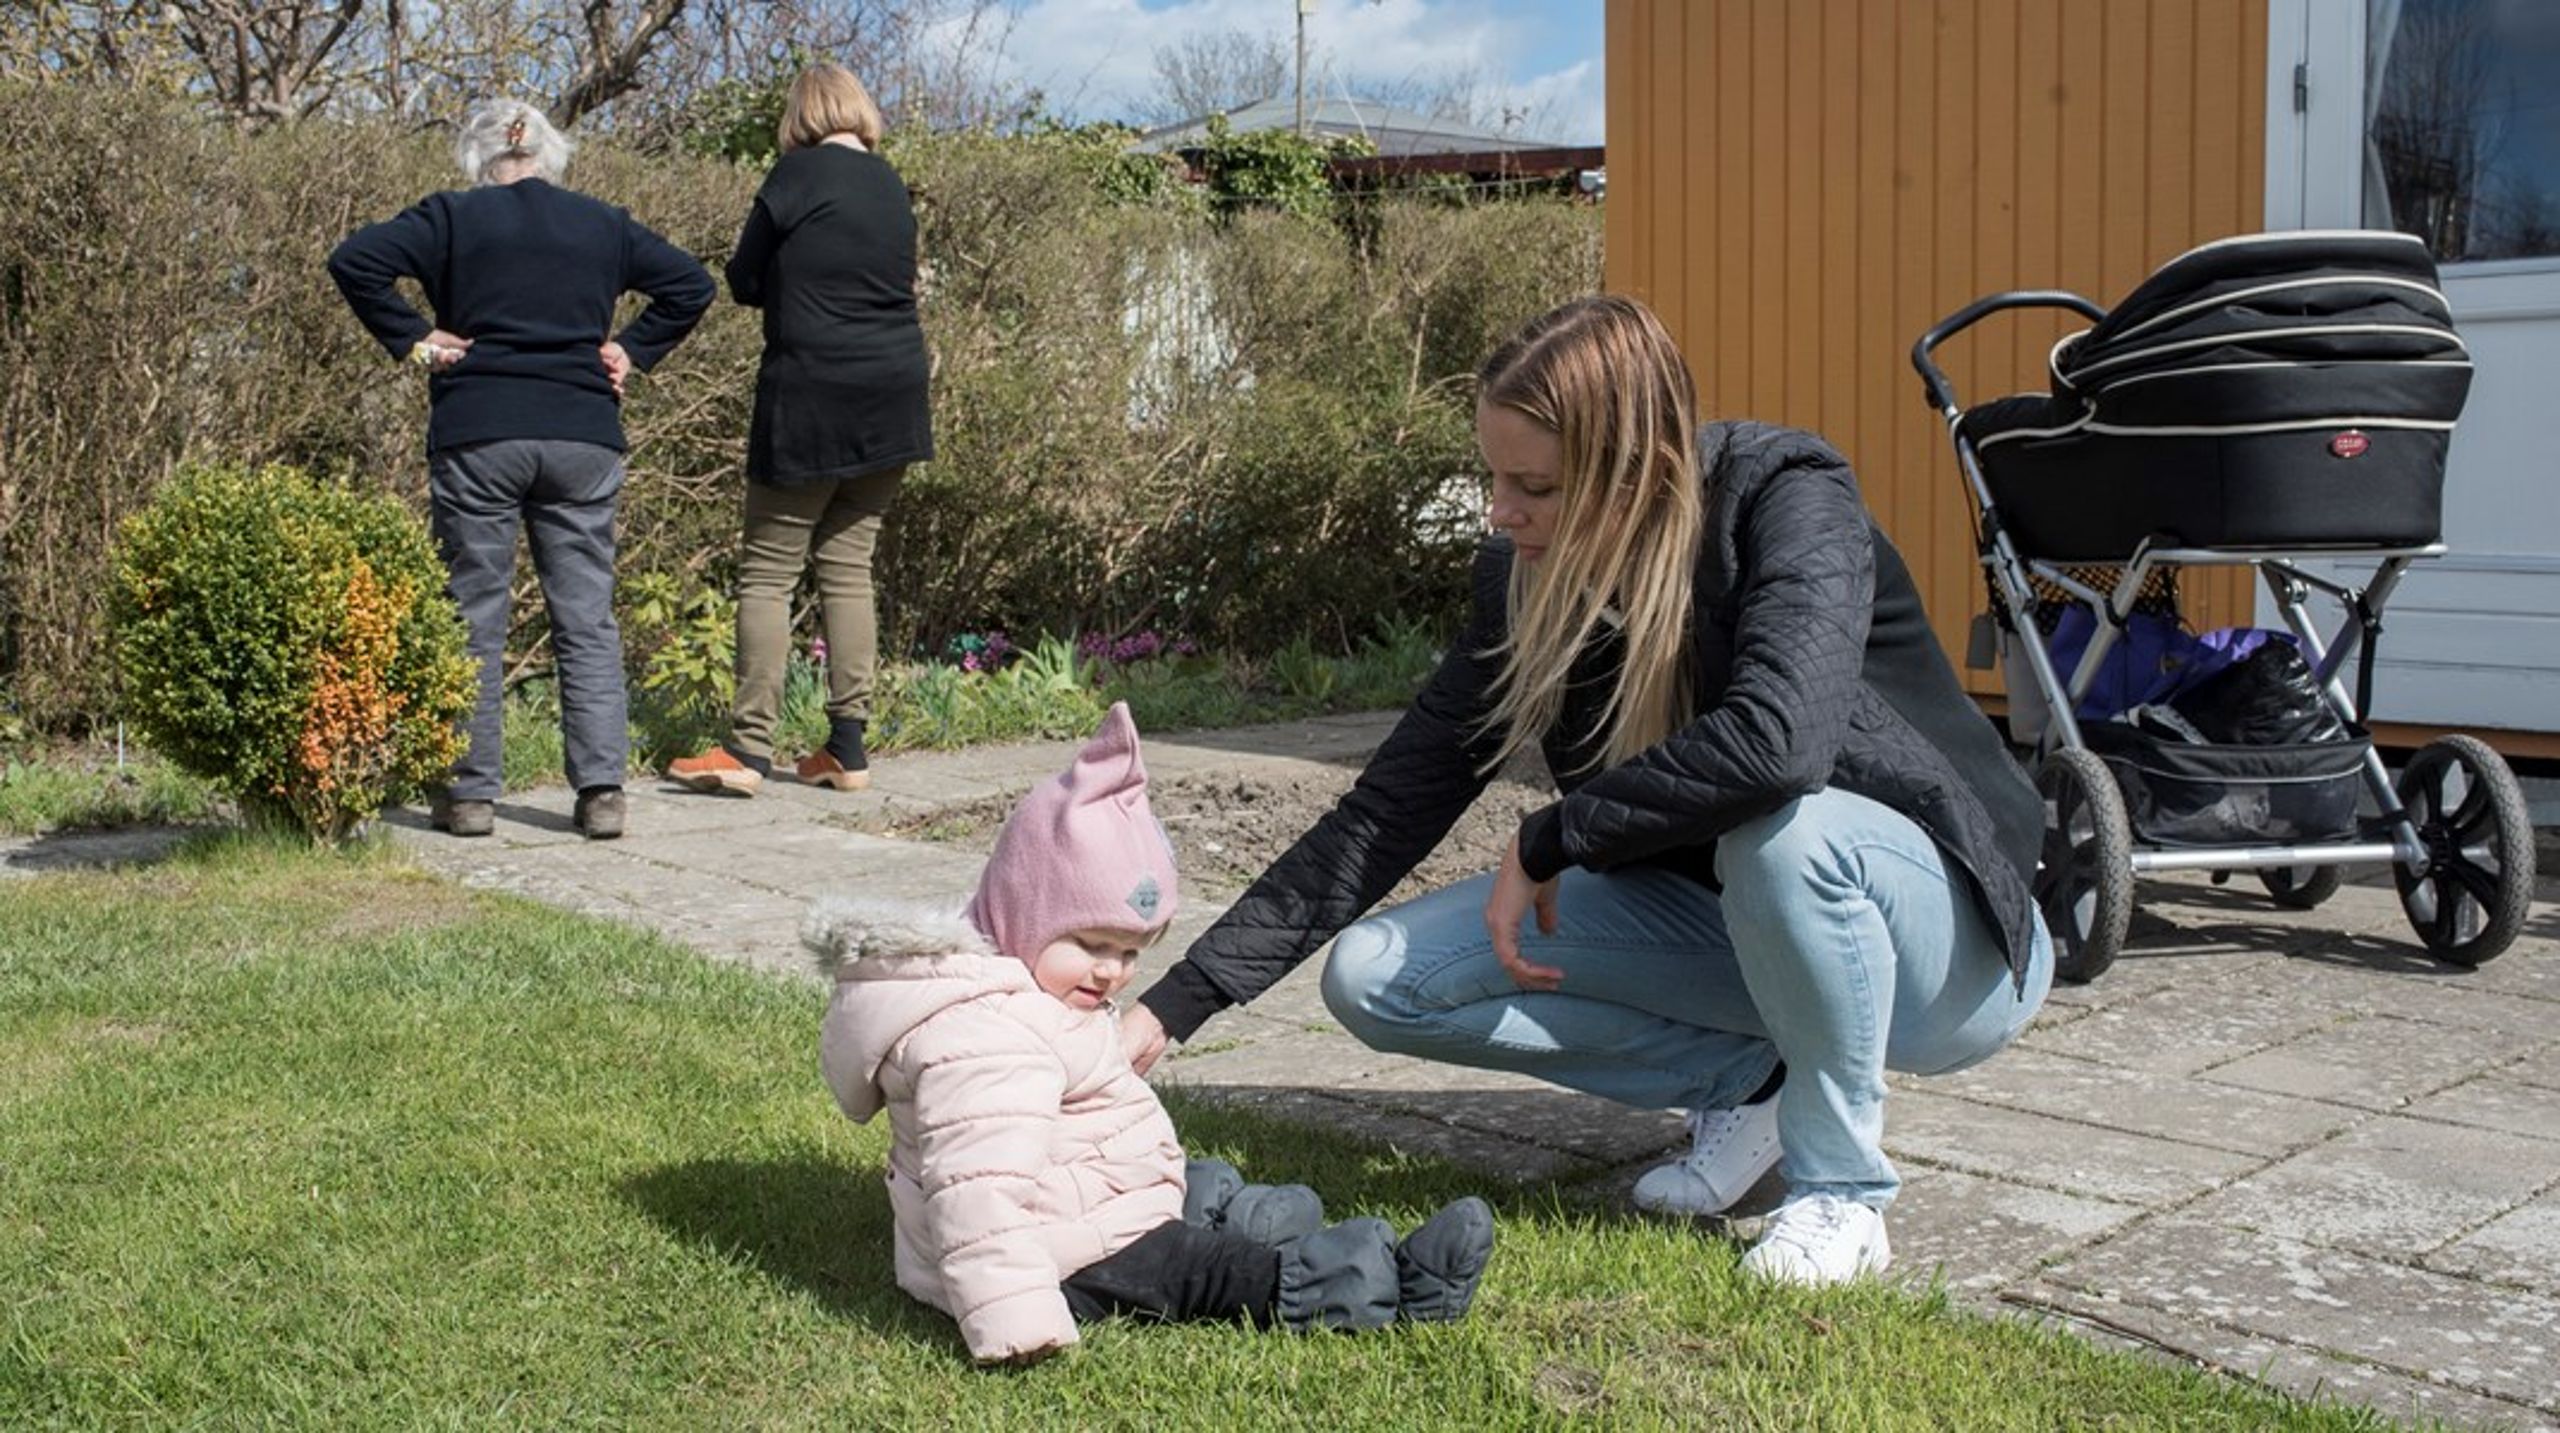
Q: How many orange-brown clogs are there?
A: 2